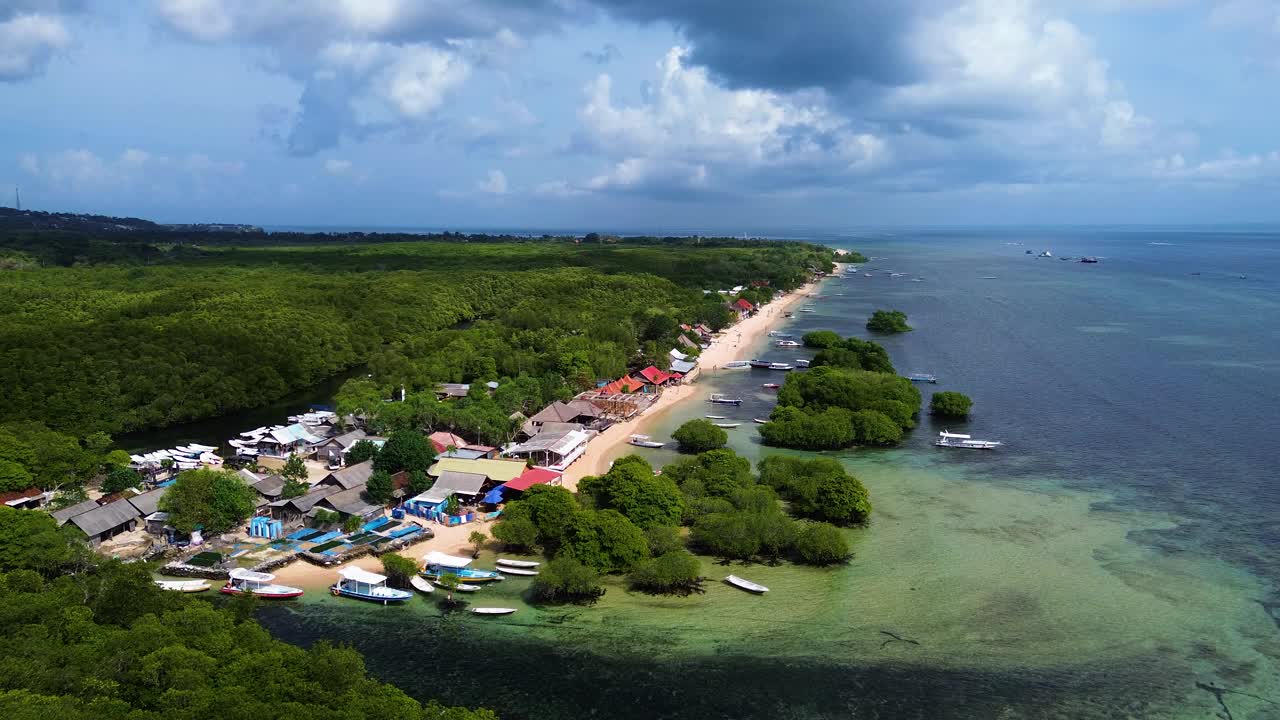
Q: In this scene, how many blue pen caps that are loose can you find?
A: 0